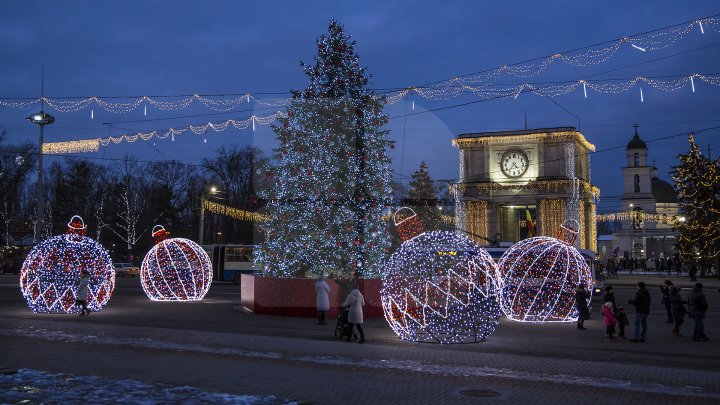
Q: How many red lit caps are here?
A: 4